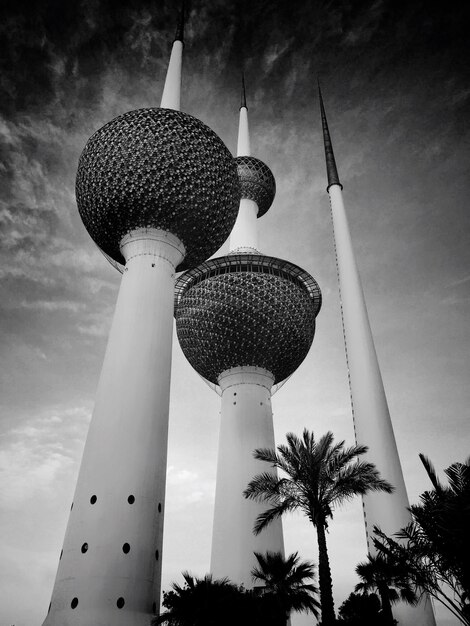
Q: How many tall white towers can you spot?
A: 3